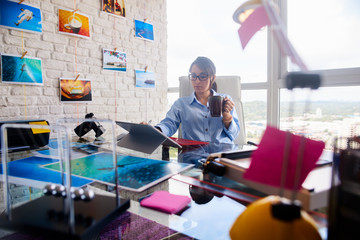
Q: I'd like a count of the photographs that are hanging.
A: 8